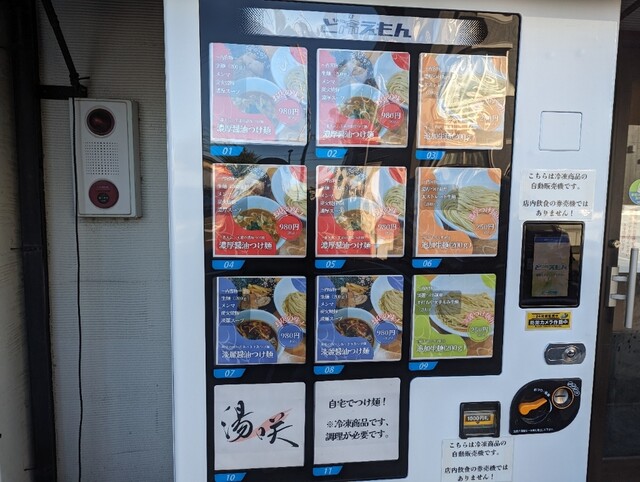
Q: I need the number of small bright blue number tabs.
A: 11